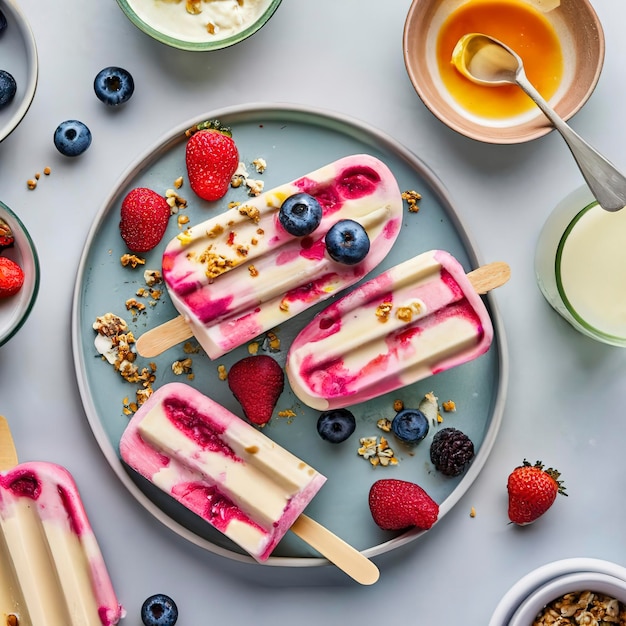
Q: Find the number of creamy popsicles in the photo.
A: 4